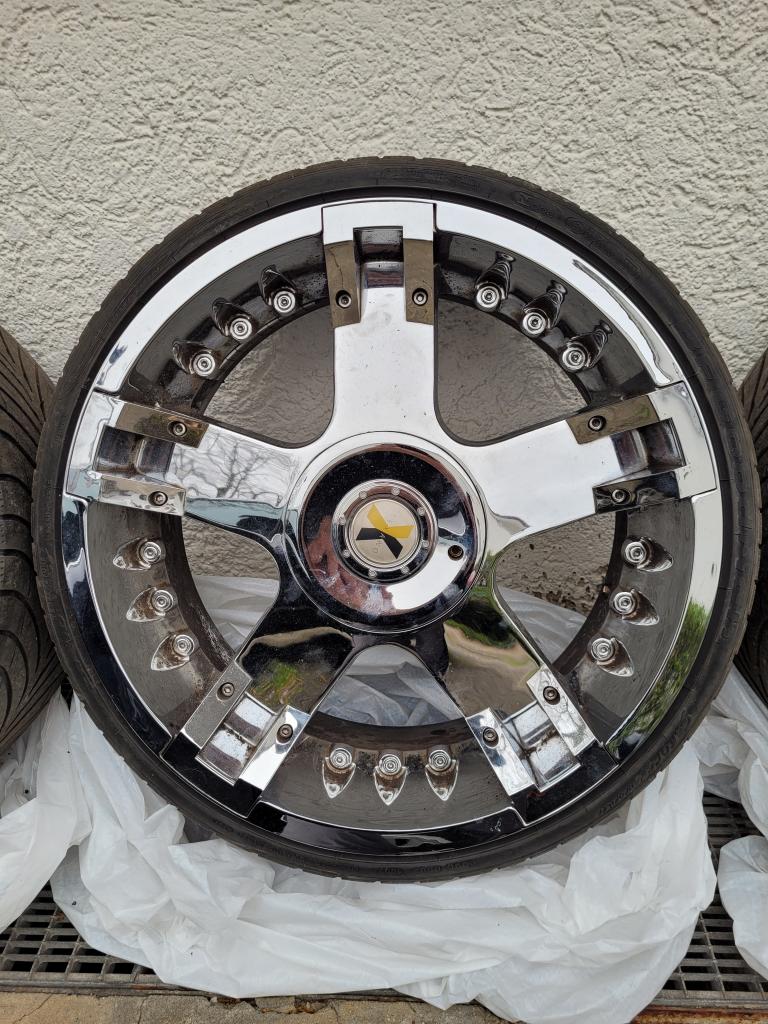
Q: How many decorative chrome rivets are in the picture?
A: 15